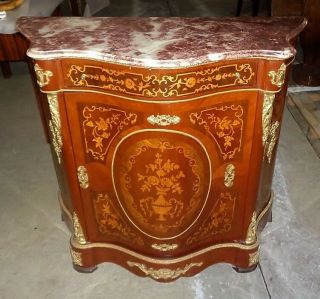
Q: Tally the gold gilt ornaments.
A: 13